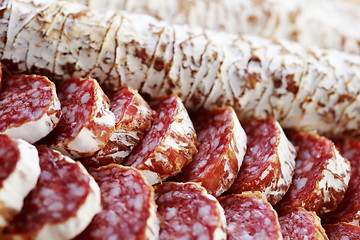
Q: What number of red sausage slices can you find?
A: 15